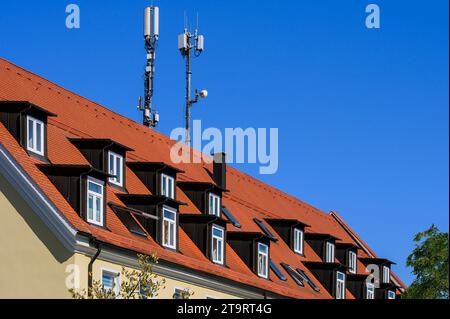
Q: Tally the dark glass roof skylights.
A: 6